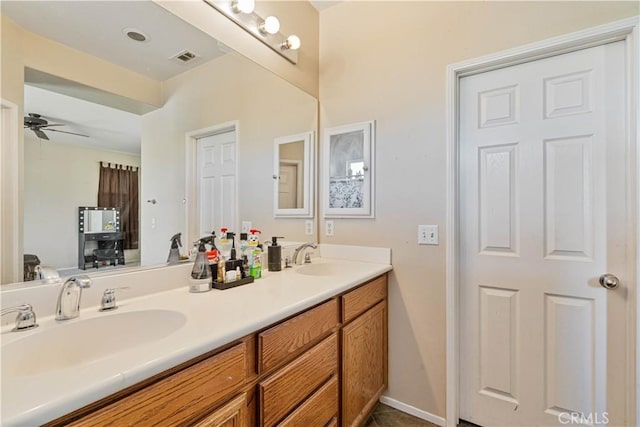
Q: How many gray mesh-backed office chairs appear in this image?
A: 0